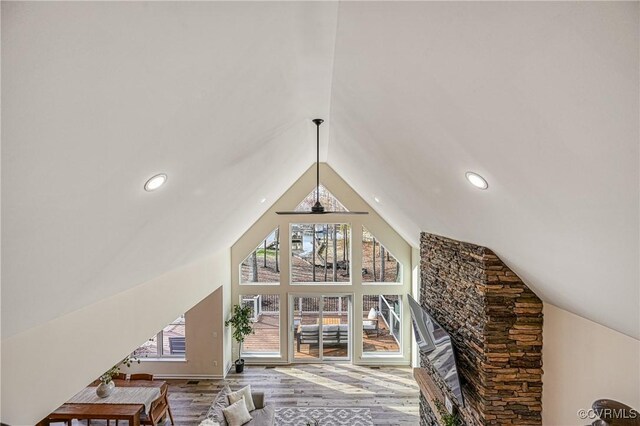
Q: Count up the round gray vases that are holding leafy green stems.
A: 1